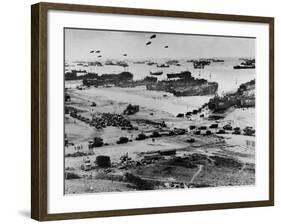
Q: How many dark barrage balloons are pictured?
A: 7